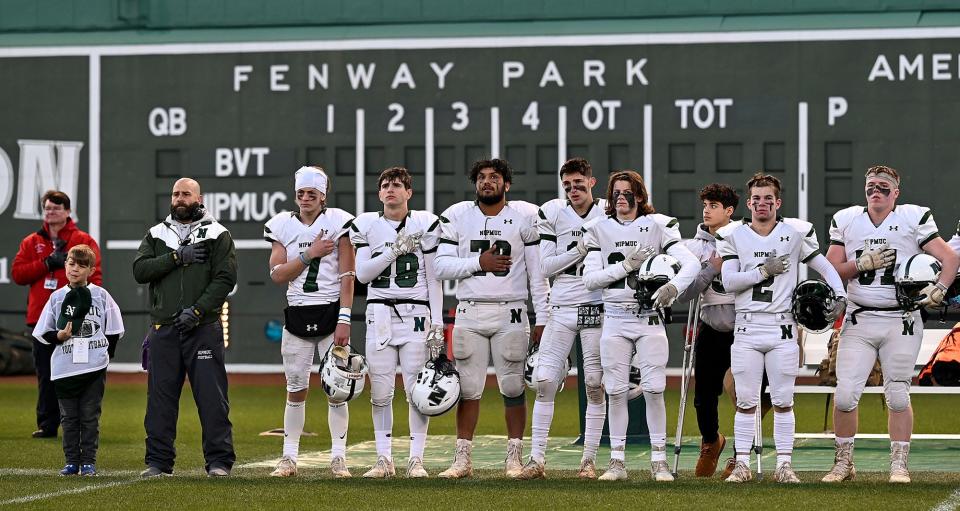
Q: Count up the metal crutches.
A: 2